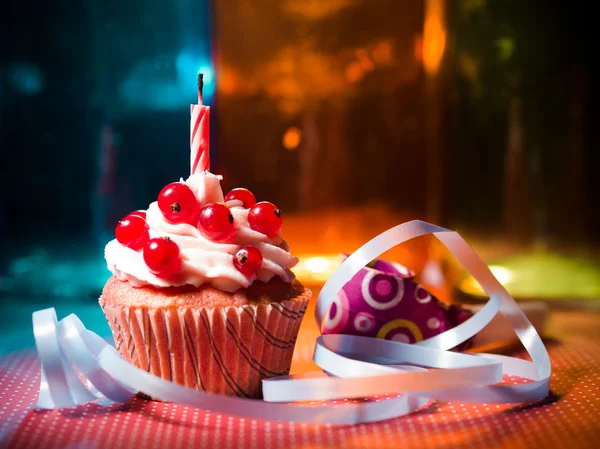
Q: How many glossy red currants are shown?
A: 8